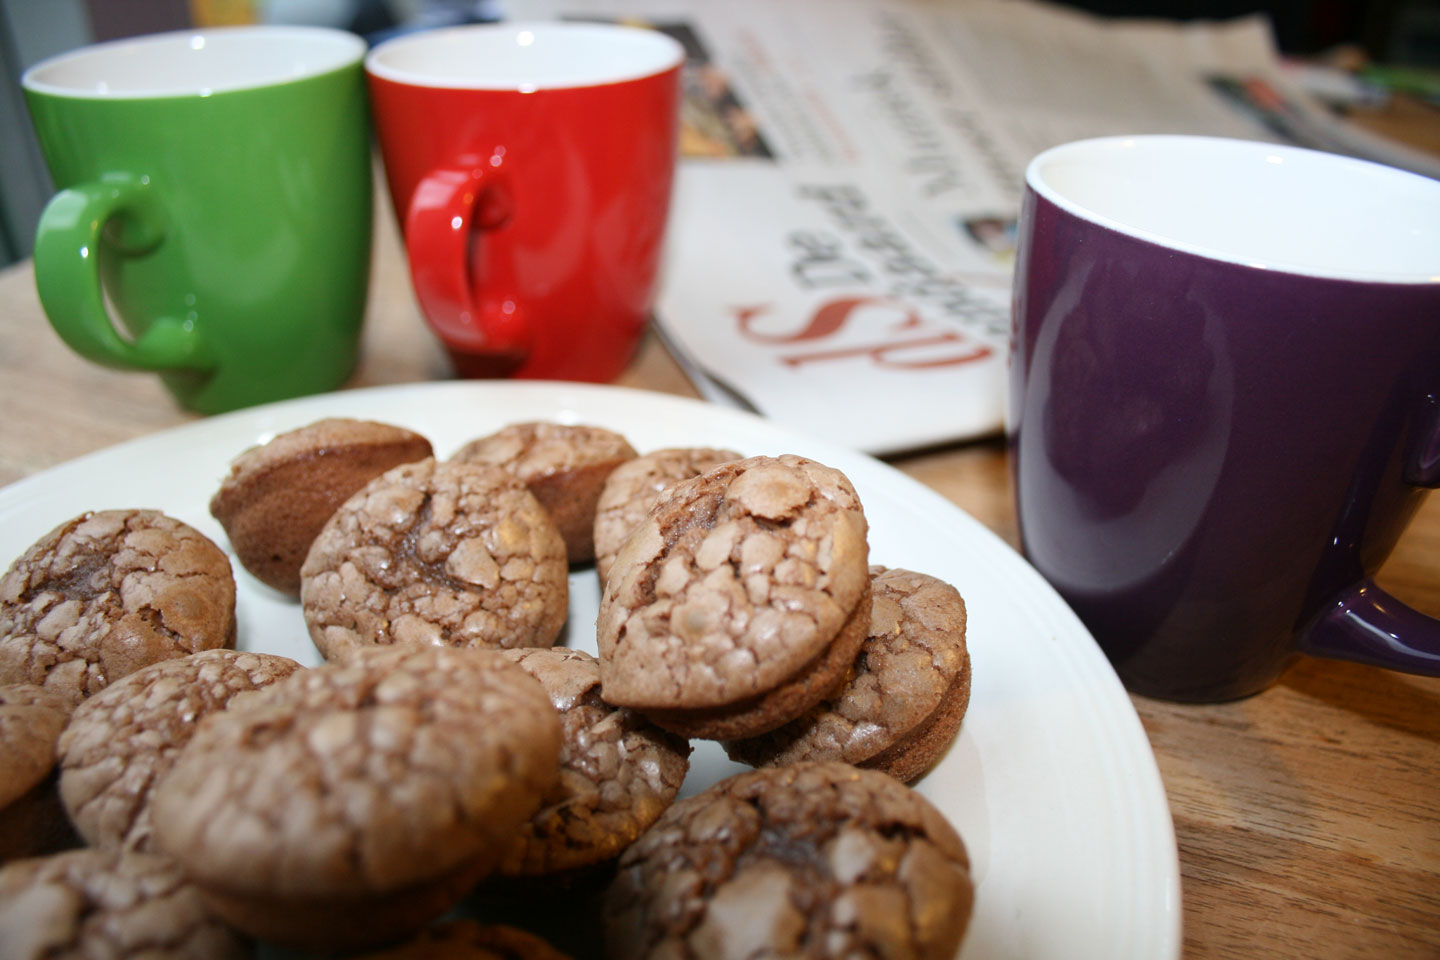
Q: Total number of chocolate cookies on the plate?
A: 14